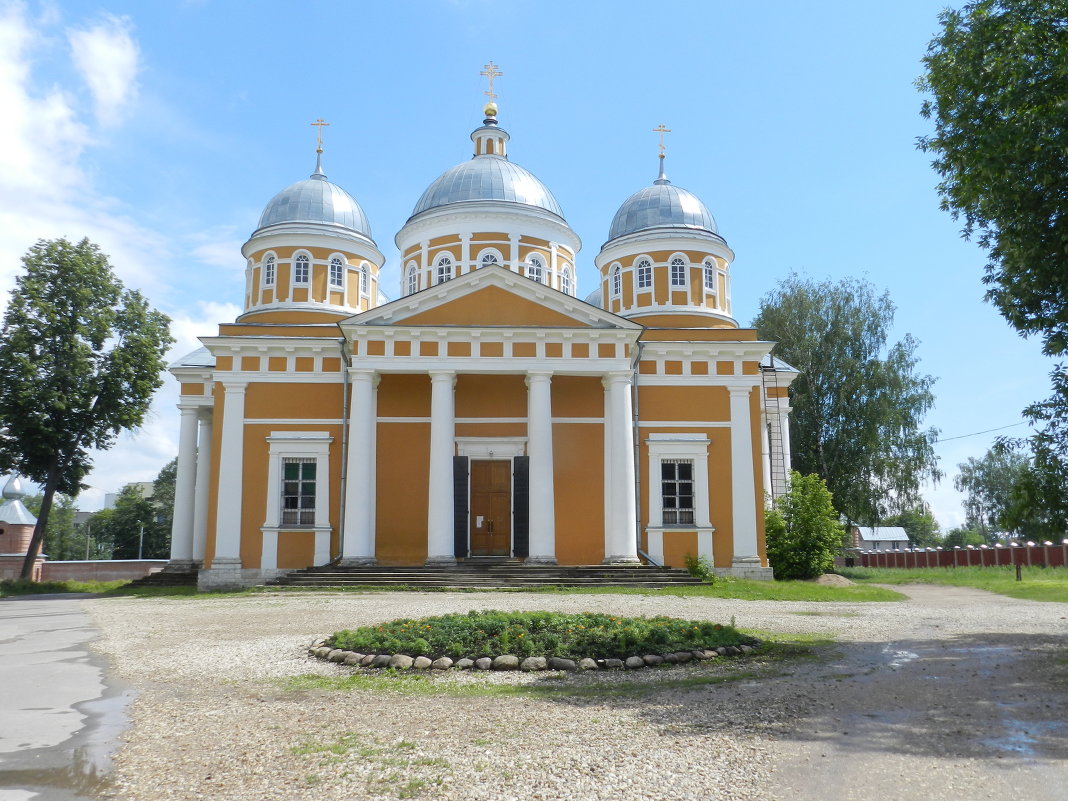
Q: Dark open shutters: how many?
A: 2